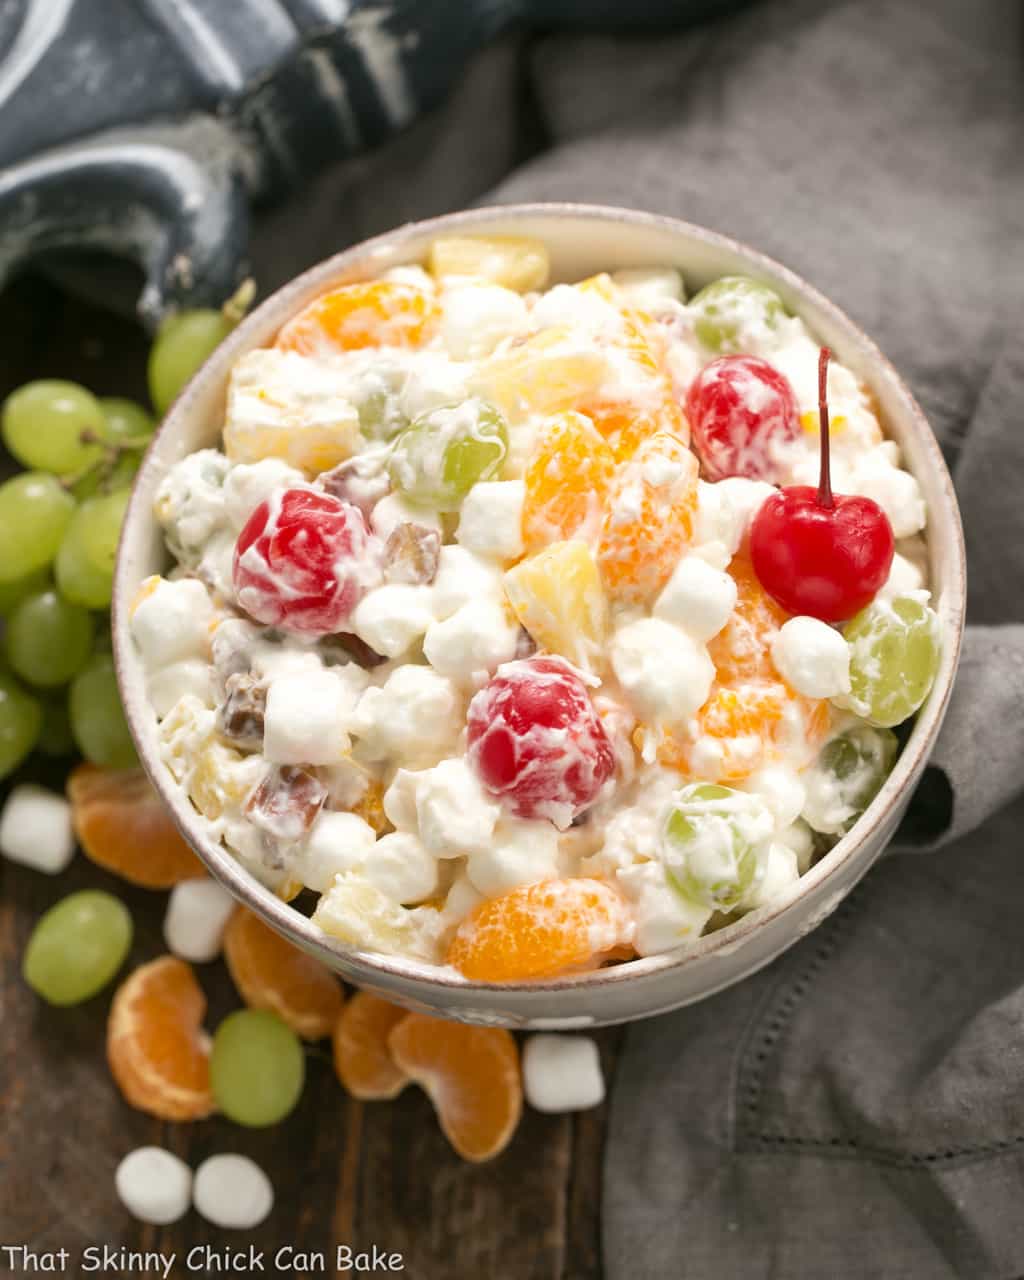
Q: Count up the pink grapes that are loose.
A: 0